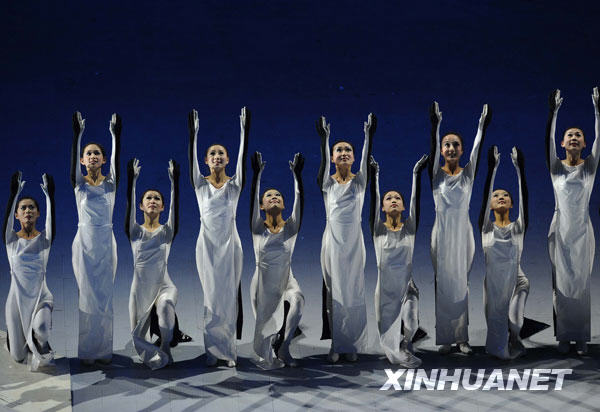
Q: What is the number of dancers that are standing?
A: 5